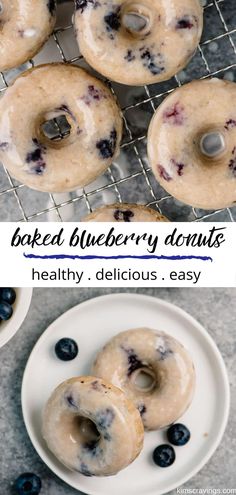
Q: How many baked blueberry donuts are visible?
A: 7